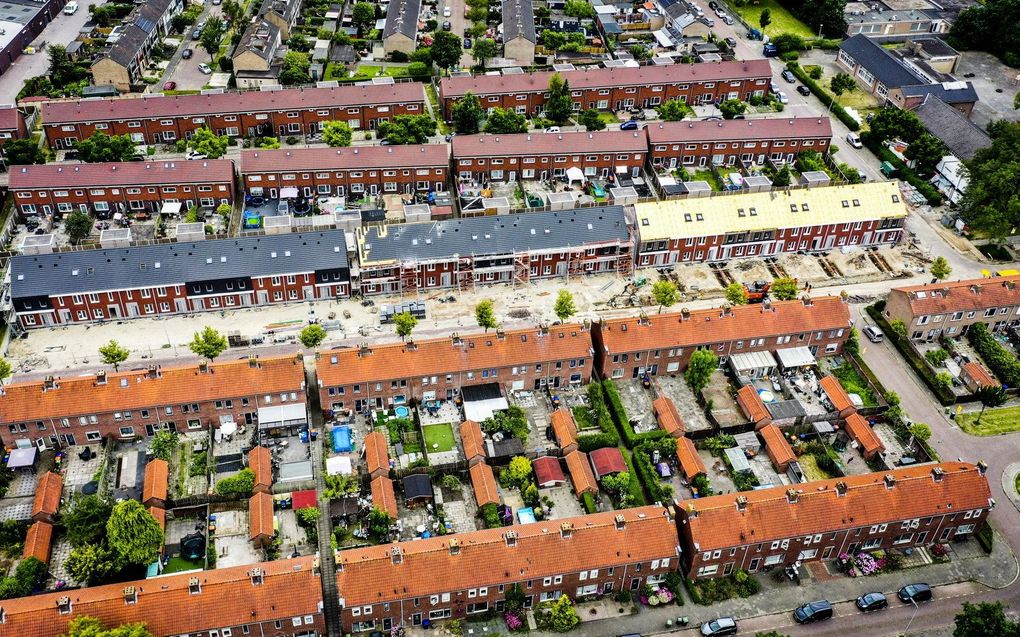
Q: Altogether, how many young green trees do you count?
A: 11